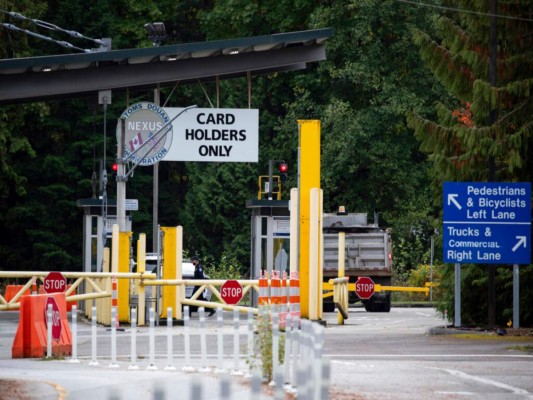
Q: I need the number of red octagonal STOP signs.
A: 4